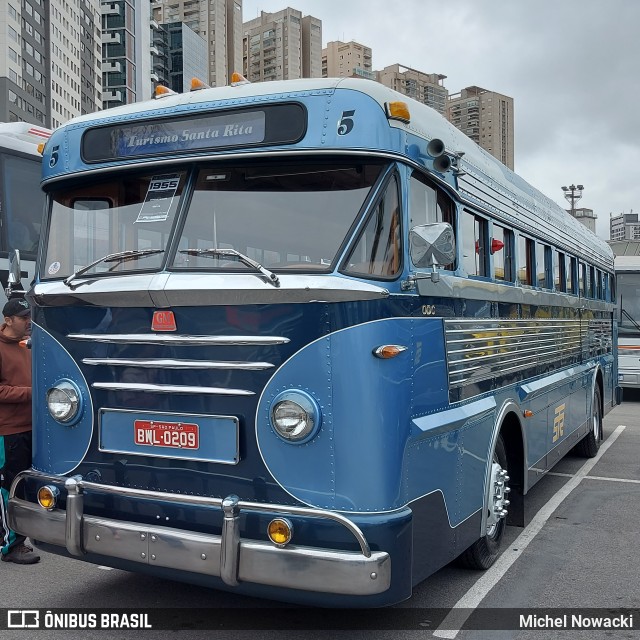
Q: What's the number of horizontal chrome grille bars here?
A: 3